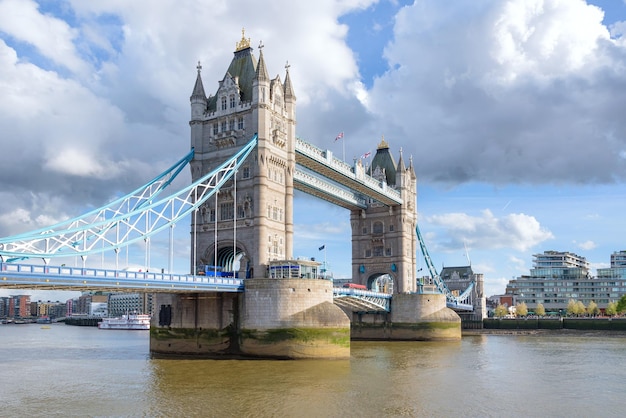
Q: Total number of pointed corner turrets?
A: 5